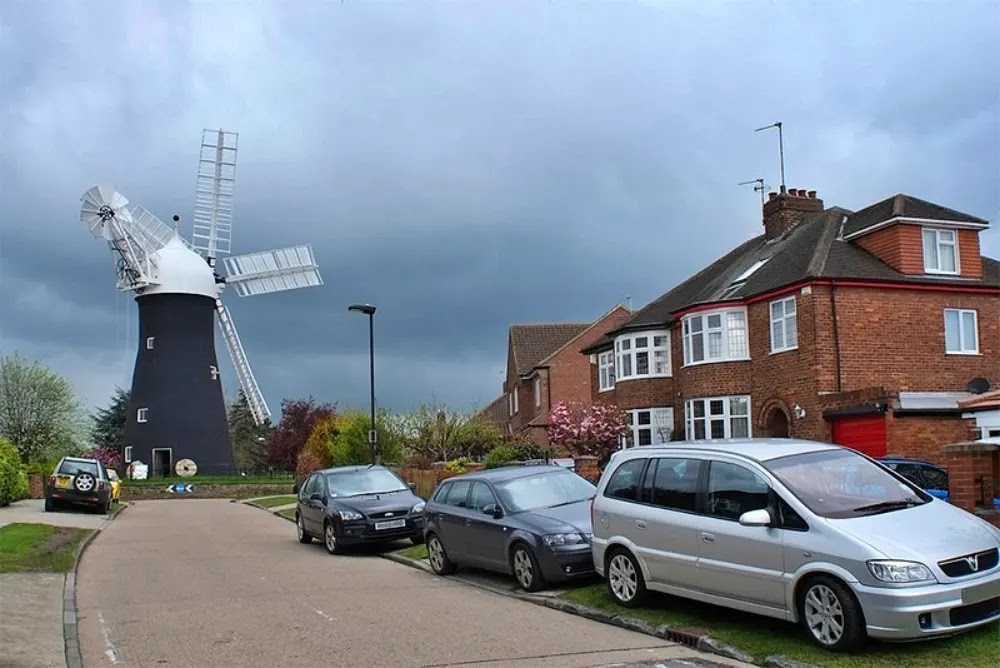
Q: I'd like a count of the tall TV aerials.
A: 2